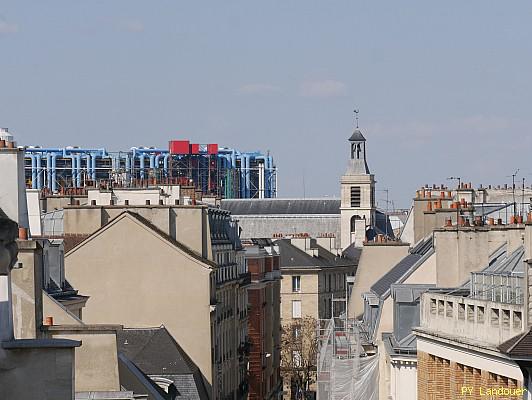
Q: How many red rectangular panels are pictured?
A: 3